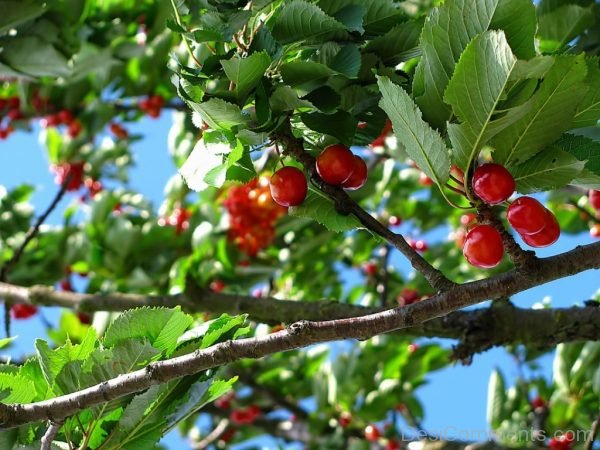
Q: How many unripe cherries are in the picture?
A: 0